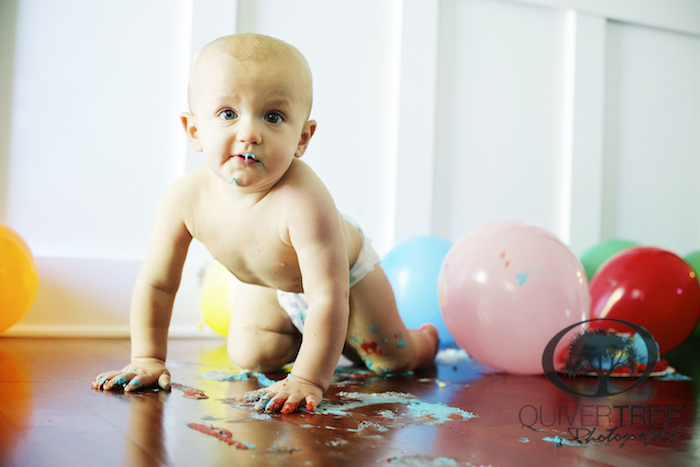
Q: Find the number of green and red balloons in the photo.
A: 3